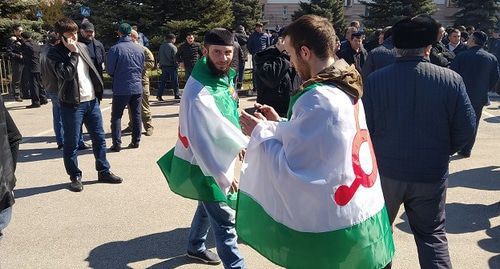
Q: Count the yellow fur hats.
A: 0